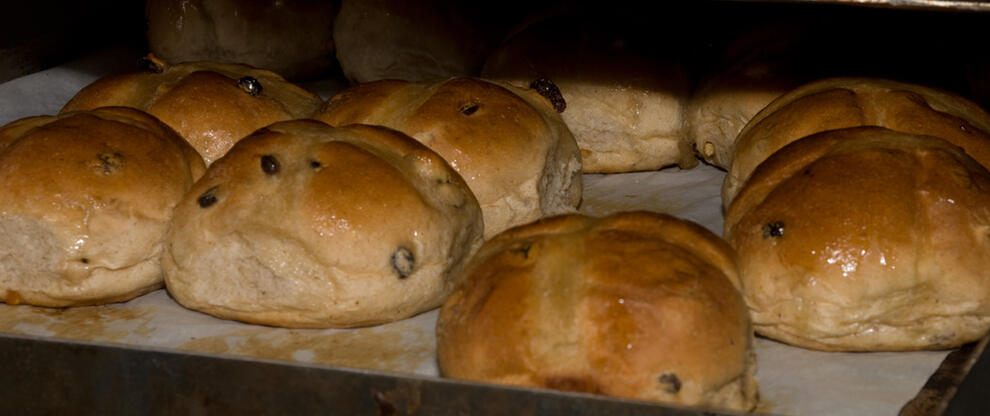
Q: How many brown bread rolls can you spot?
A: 11